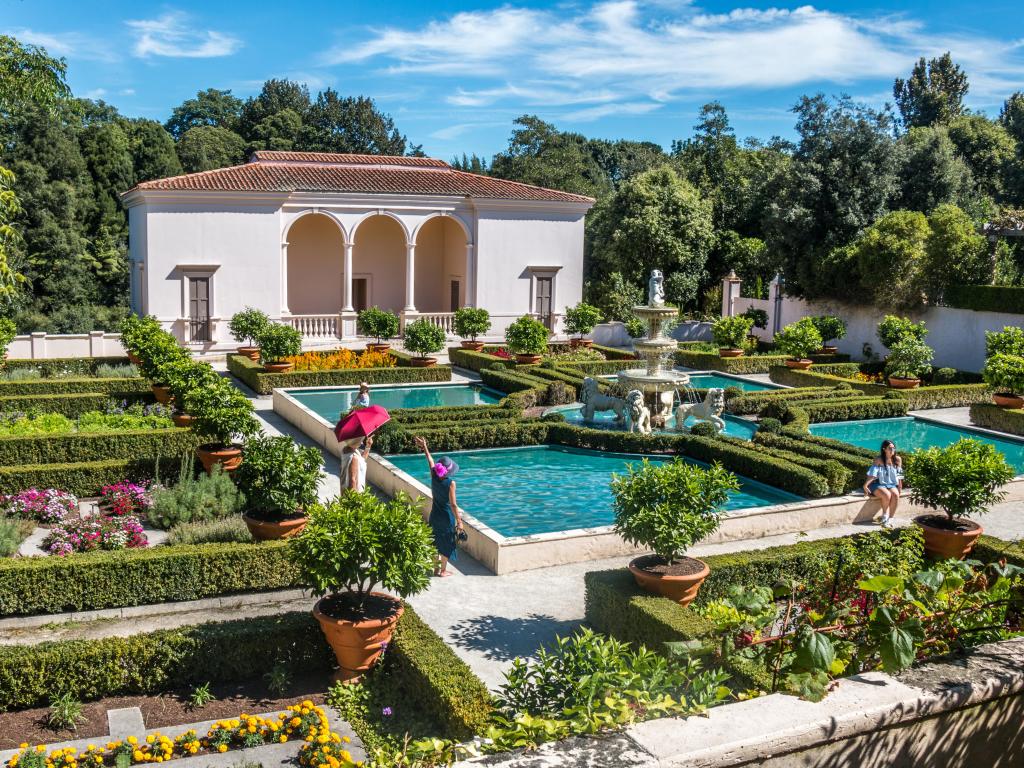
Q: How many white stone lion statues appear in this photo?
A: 3